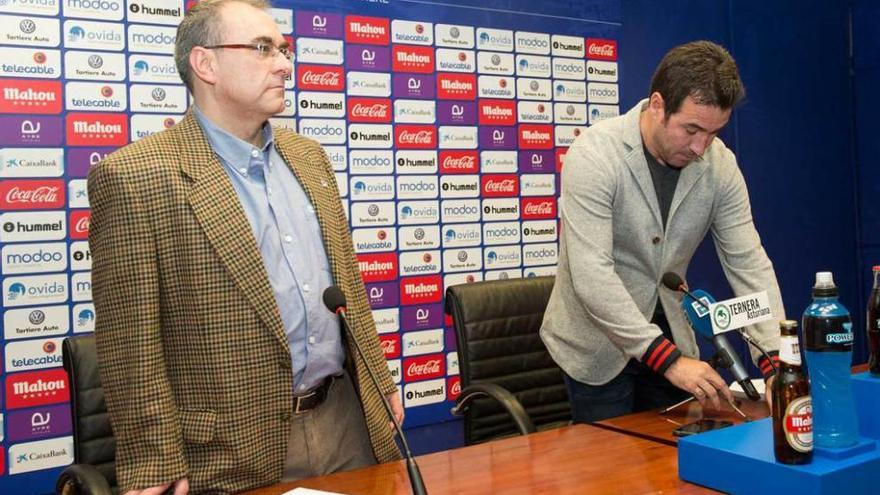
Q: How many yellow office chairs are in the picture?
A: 0